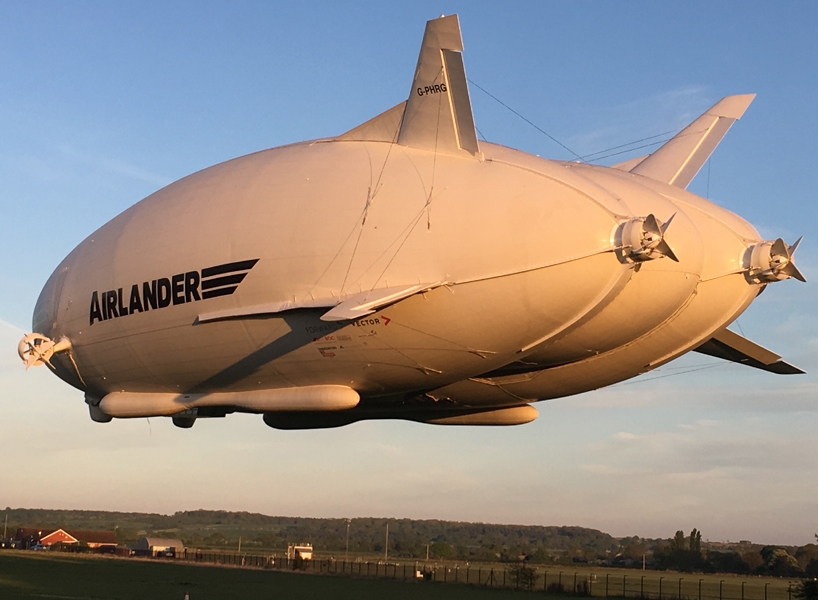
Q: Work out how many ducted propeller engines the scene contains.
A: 3